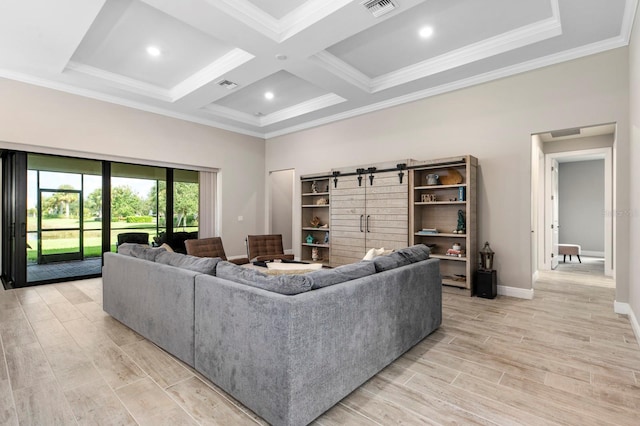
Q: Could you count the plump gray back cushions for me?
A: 5